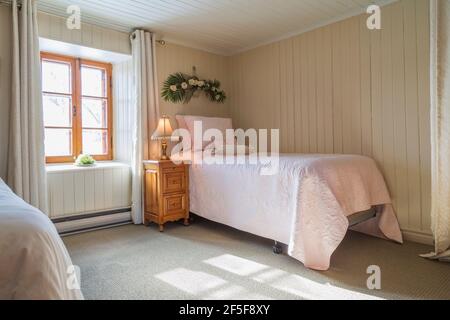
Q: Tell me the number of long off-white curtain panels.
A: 3